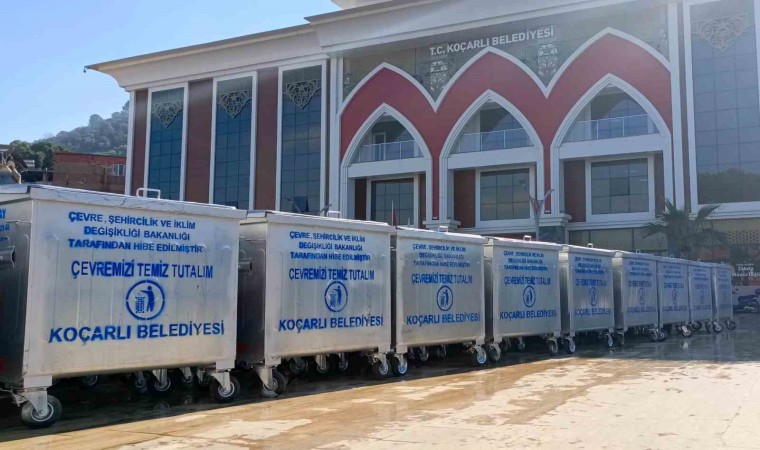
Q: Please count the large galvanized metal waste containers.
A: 9